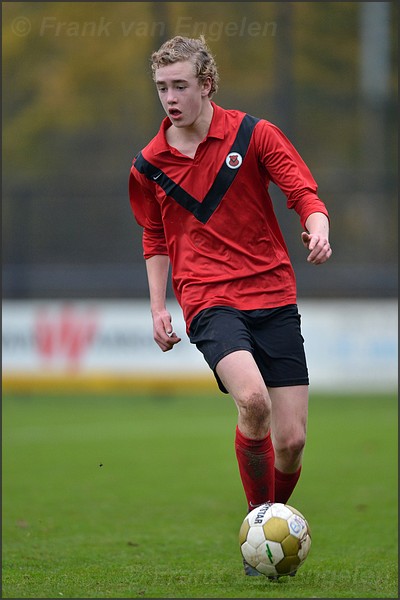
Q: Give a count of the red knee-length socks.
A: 2